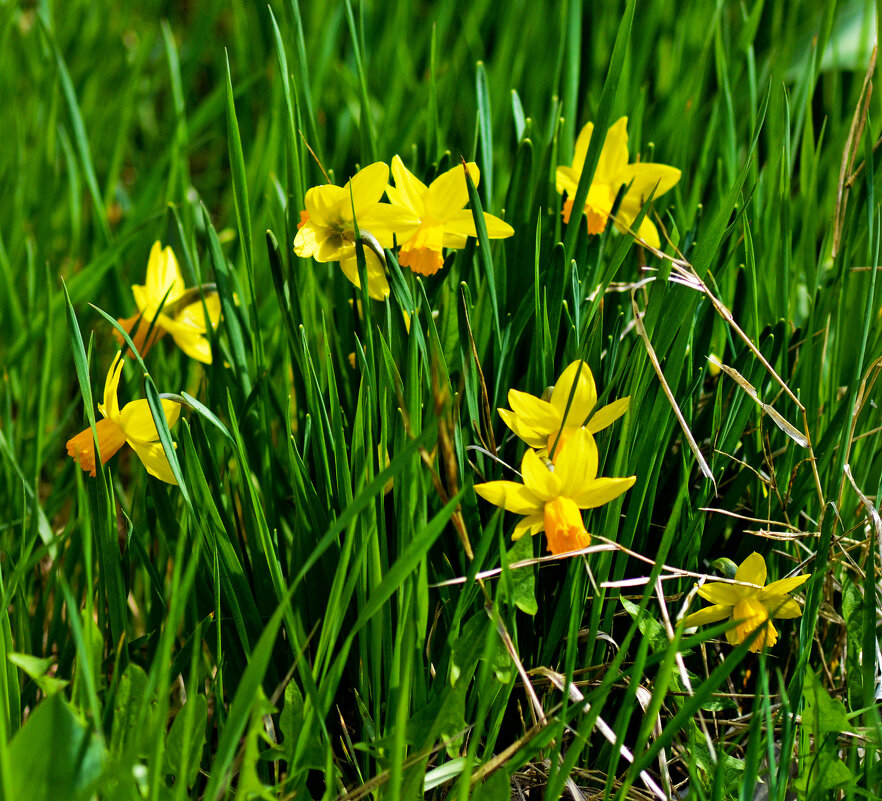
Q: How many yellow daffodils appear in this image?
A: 8